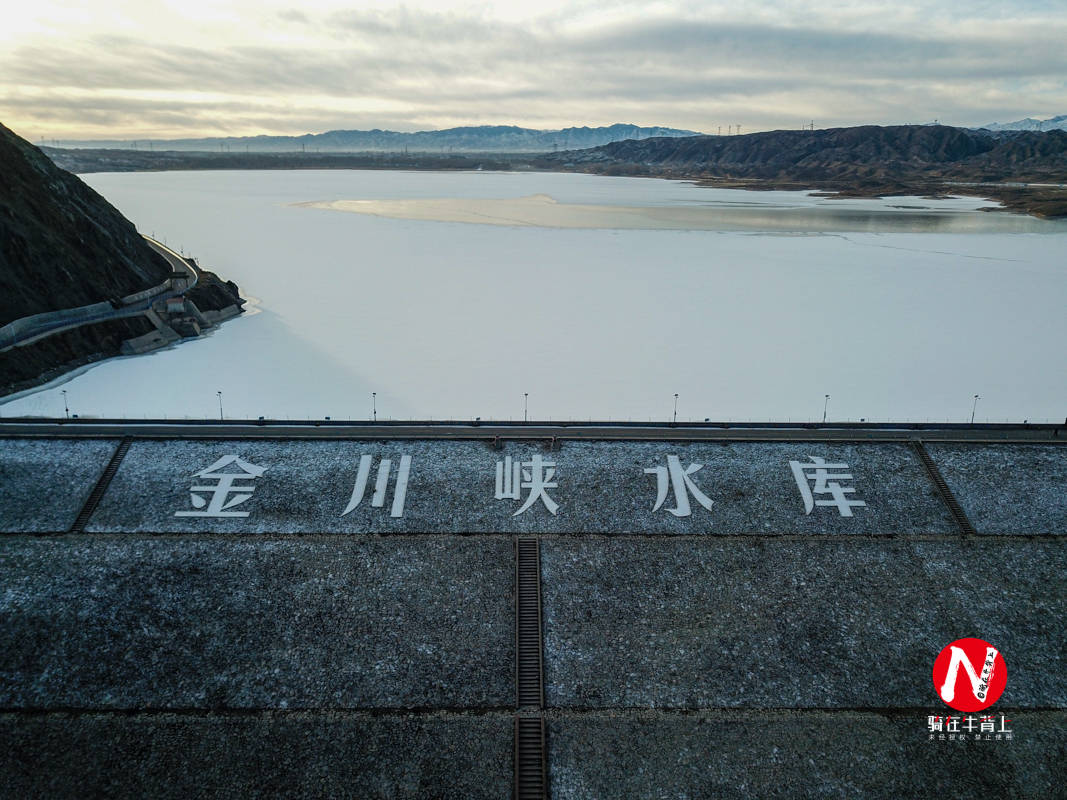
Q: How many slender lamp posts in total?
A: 7